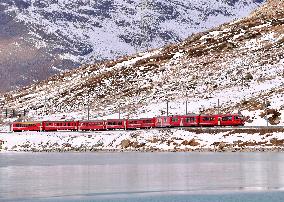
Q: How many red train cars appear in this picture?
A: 8